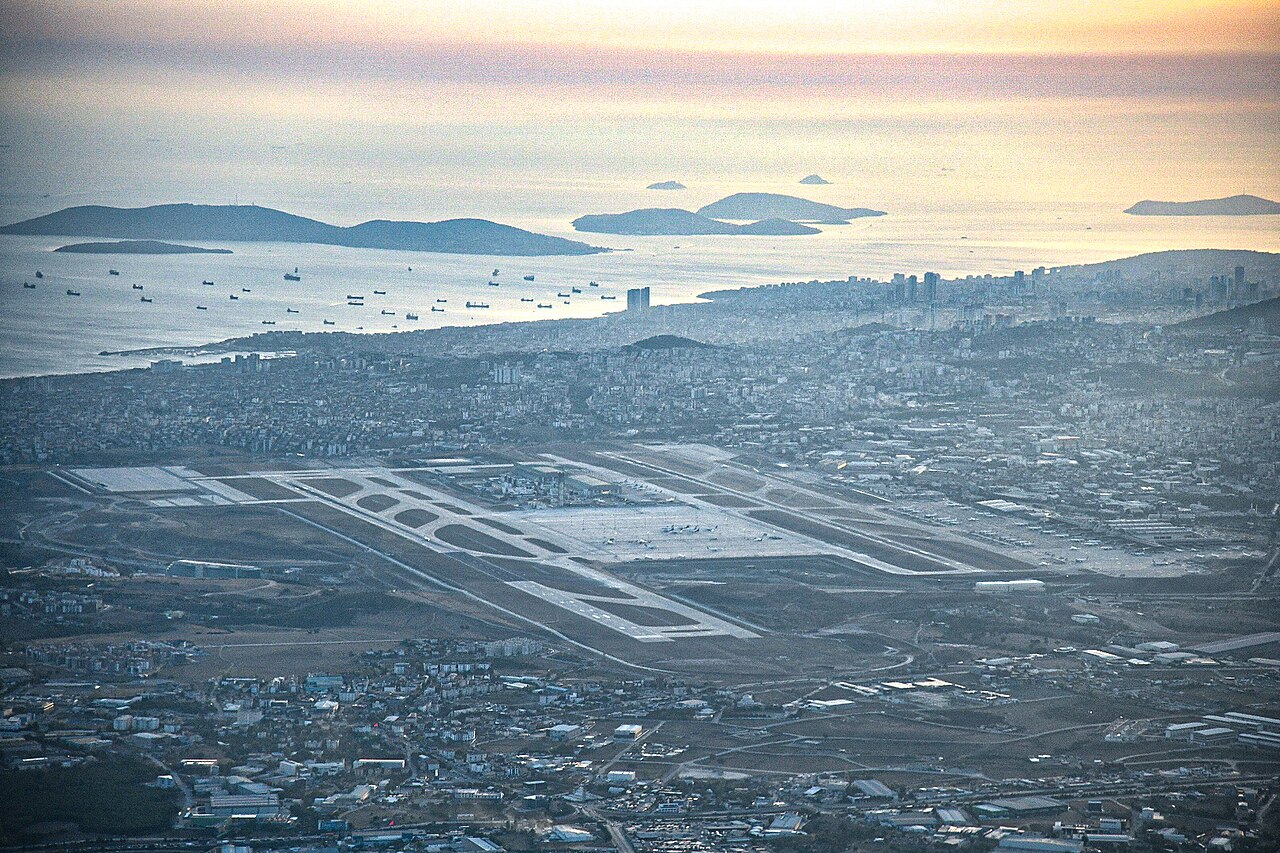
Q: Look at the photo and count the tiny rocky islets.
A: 2